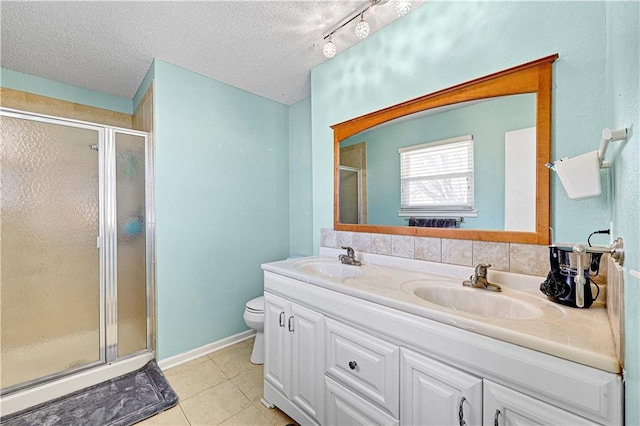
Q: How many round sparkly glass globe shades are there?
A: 3